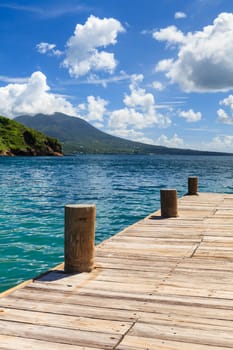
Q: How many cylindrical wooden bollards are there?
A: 3